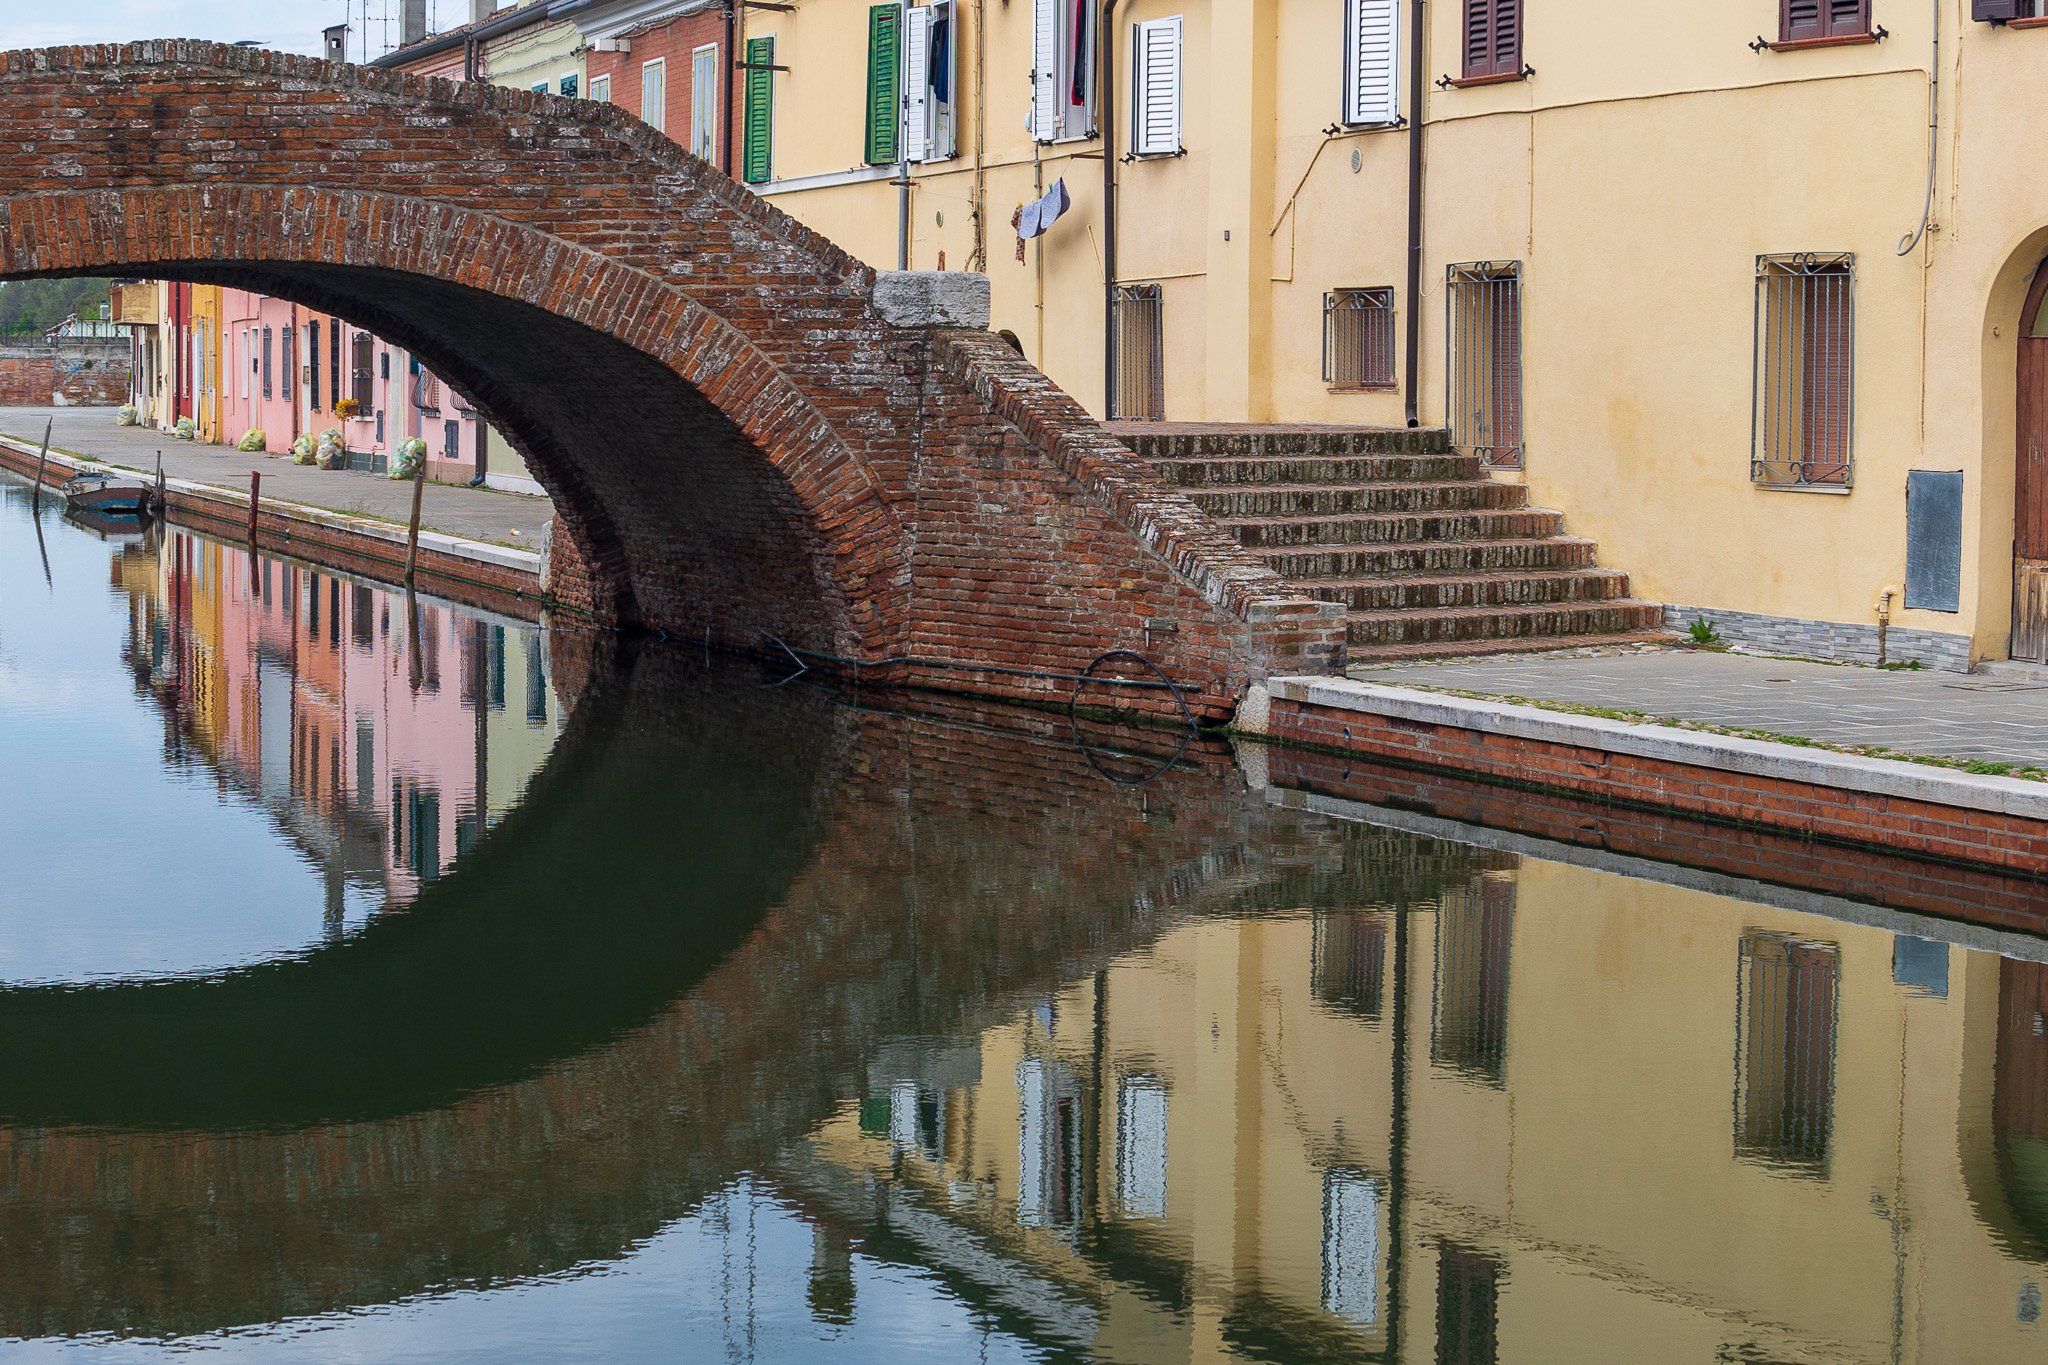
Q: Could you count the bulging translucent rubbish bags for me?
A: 6